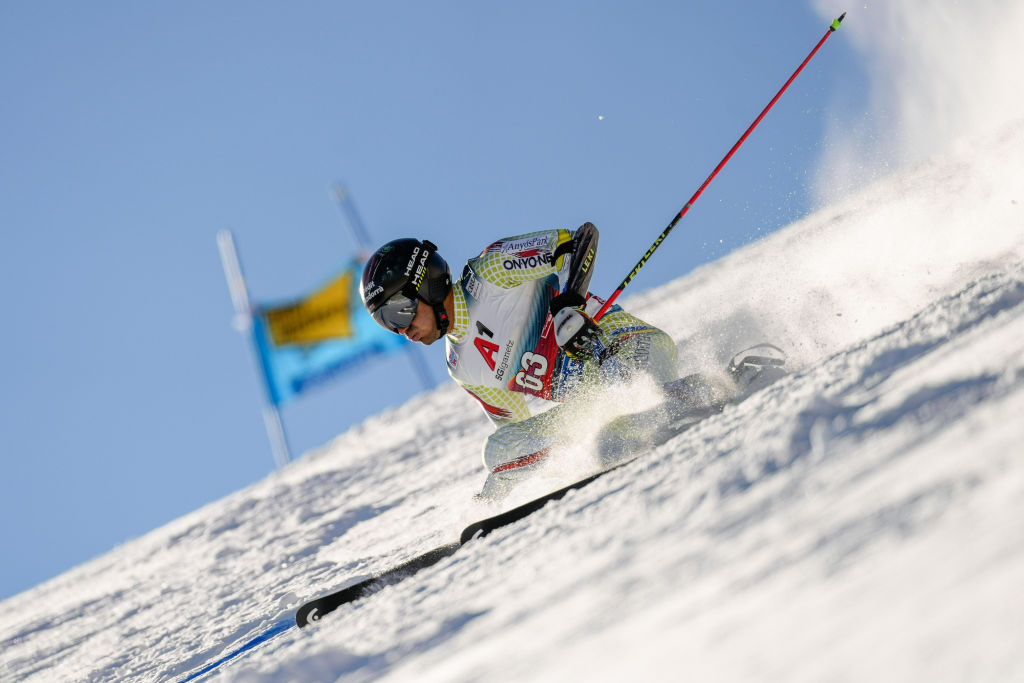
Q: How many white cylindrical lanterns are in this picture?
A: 0